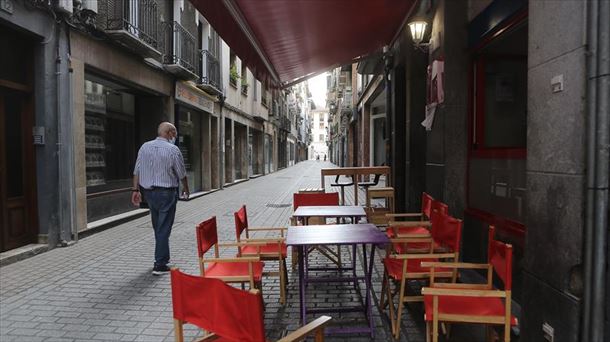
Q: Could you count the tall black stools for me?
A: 2